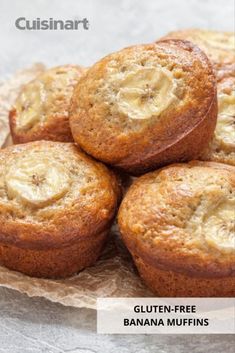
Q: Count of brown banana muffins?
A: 6